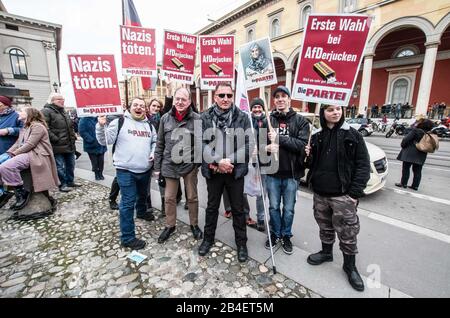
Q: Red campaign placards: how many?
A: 5